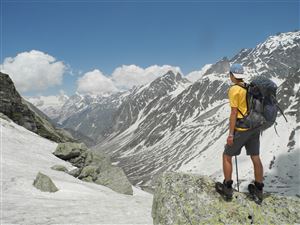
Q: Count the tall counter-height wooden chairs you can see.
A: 0